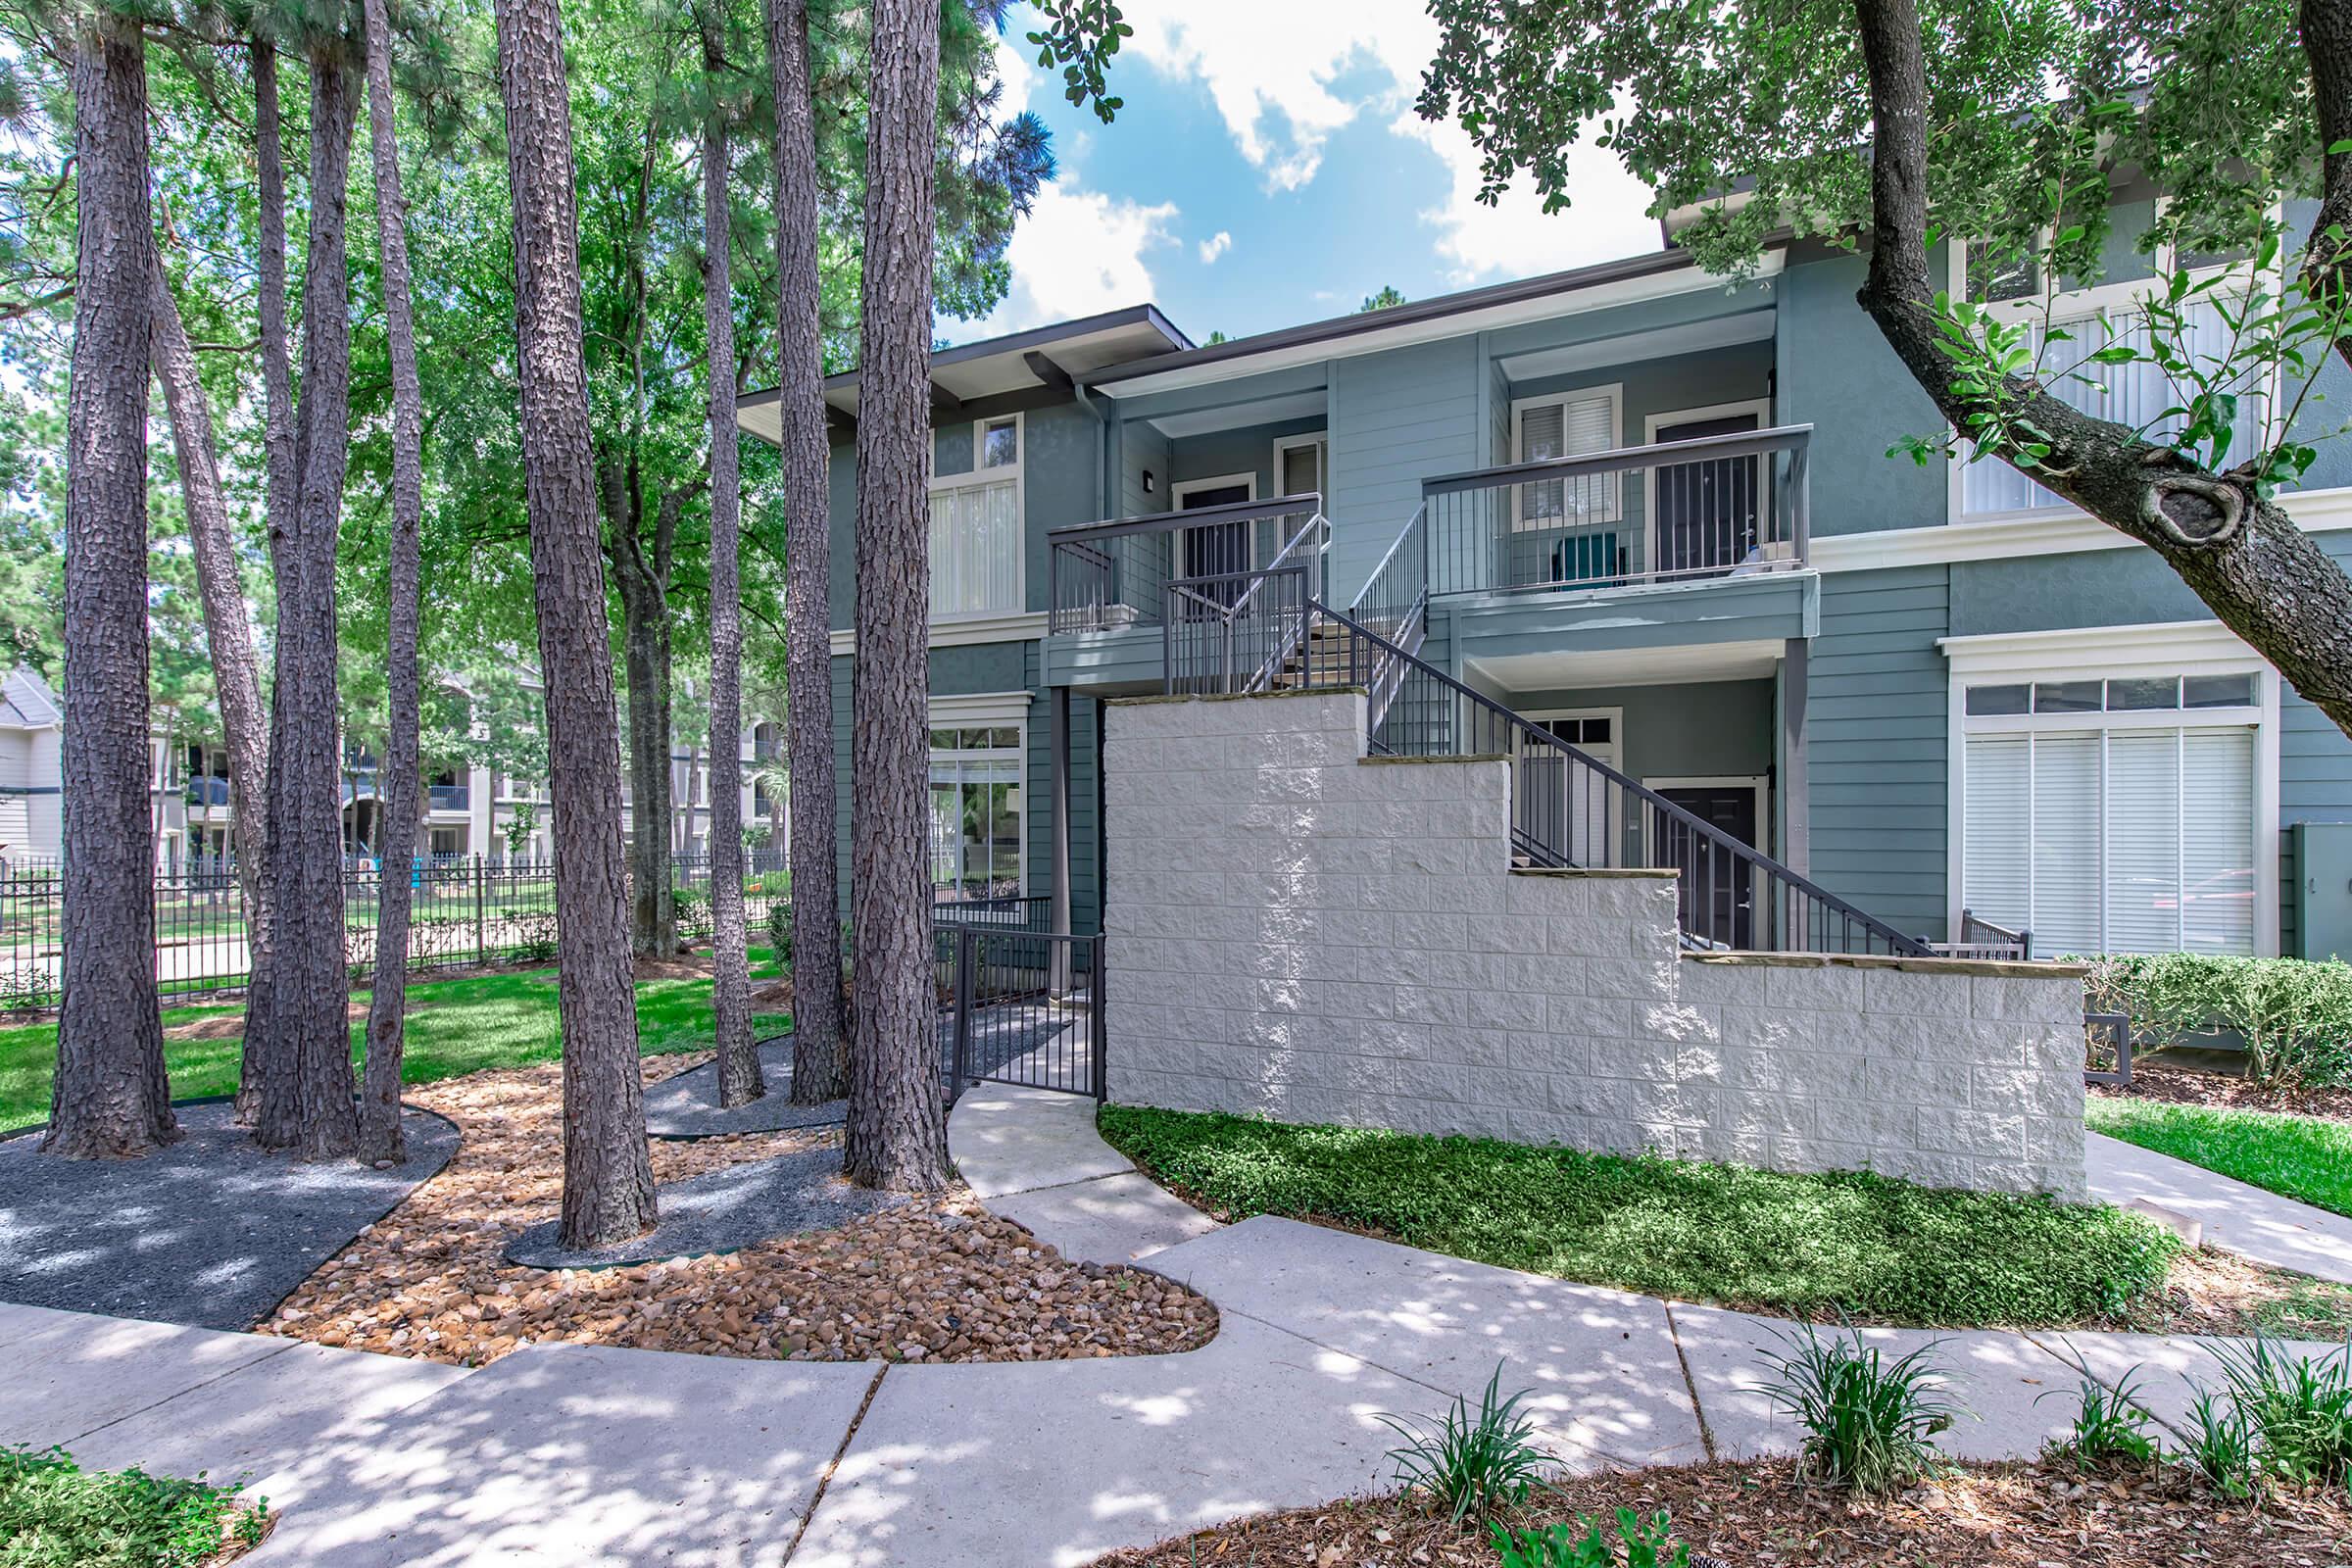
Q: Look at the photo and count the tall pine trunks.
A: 9